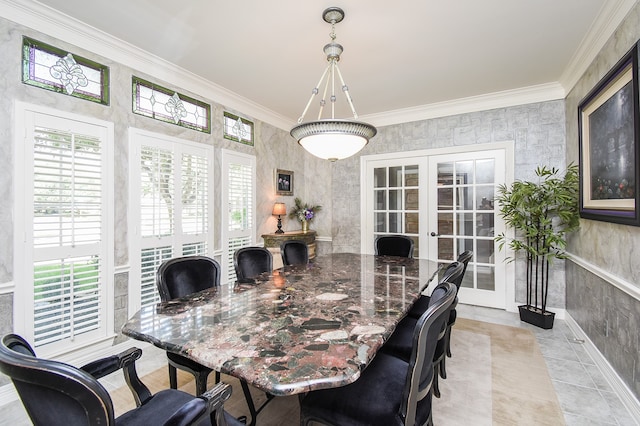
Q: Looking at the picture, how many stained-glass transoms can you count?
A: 3